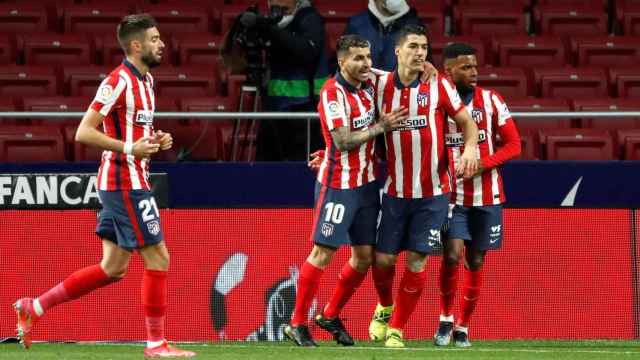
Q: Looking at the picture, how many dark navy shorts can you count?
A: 4